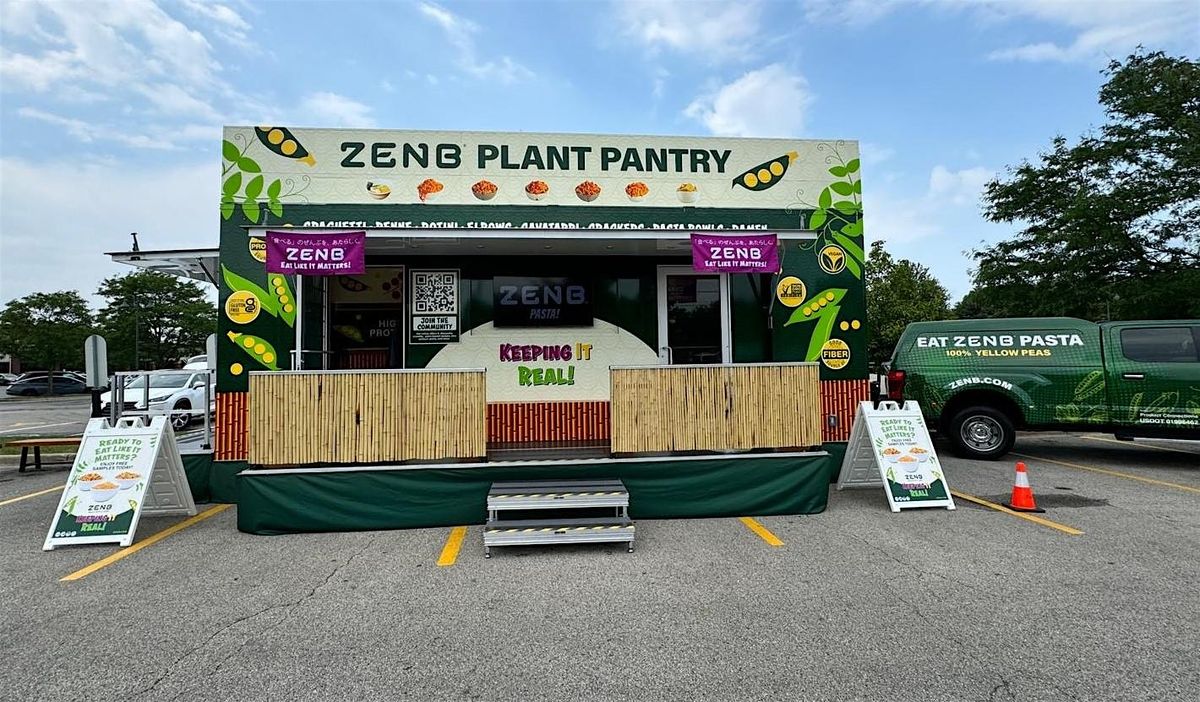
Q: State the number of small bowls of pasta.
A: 13